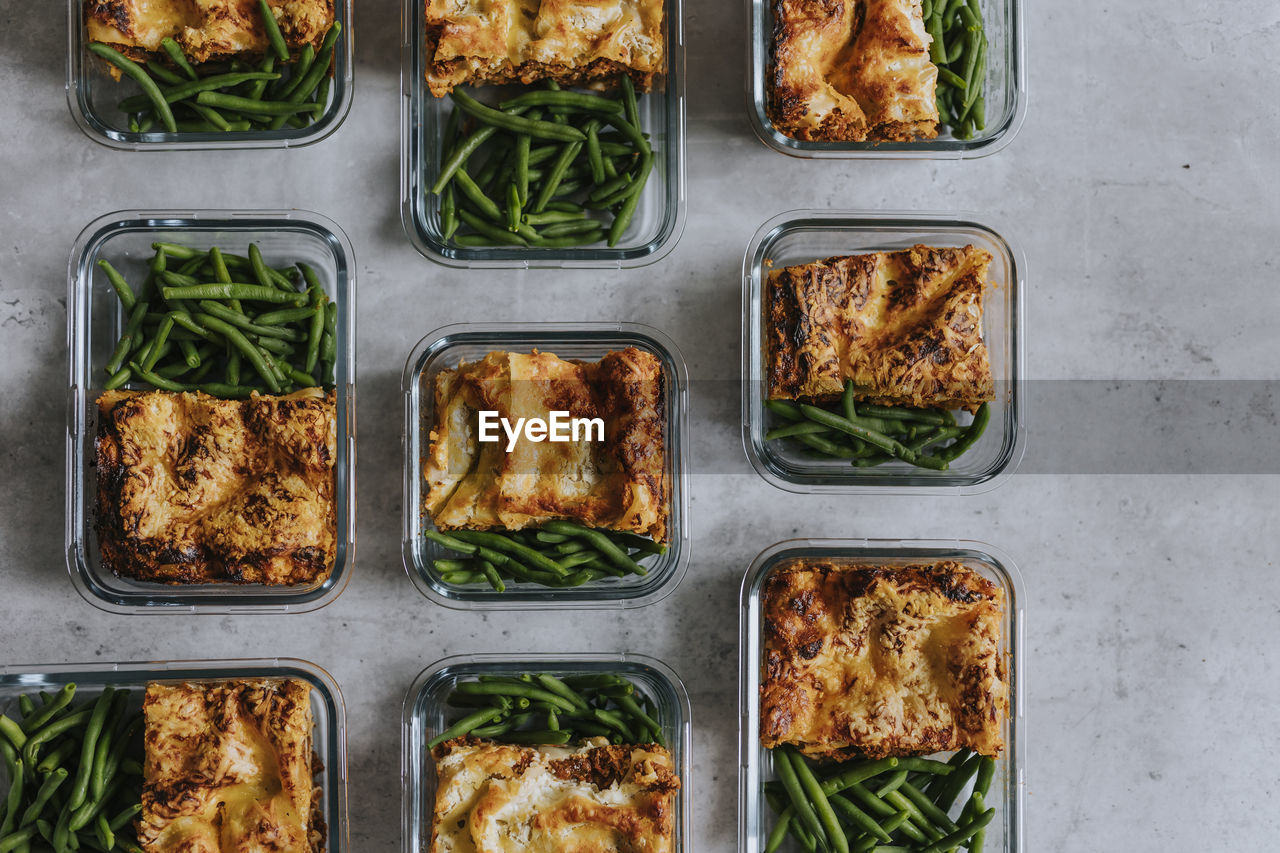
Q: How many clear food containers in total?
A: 9